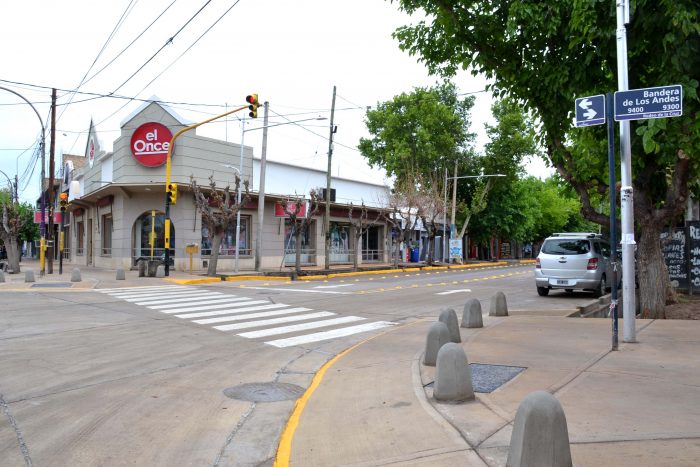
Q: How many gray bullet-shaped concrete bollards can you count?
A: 11